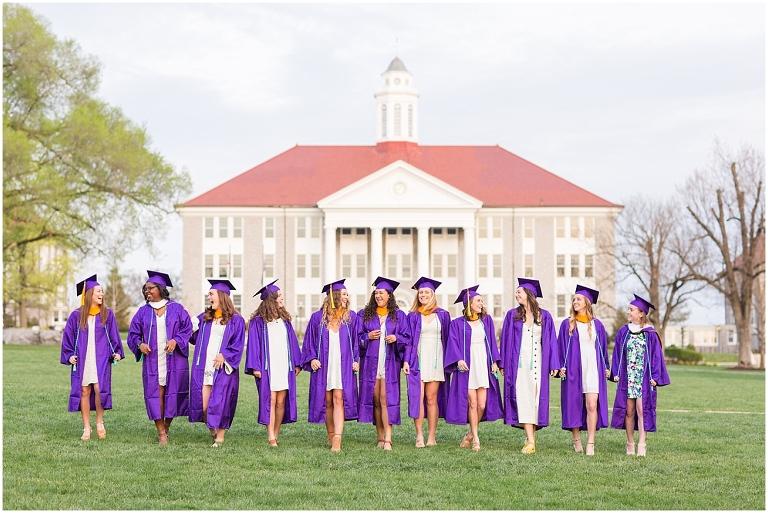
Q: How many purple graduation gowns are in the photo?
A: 11